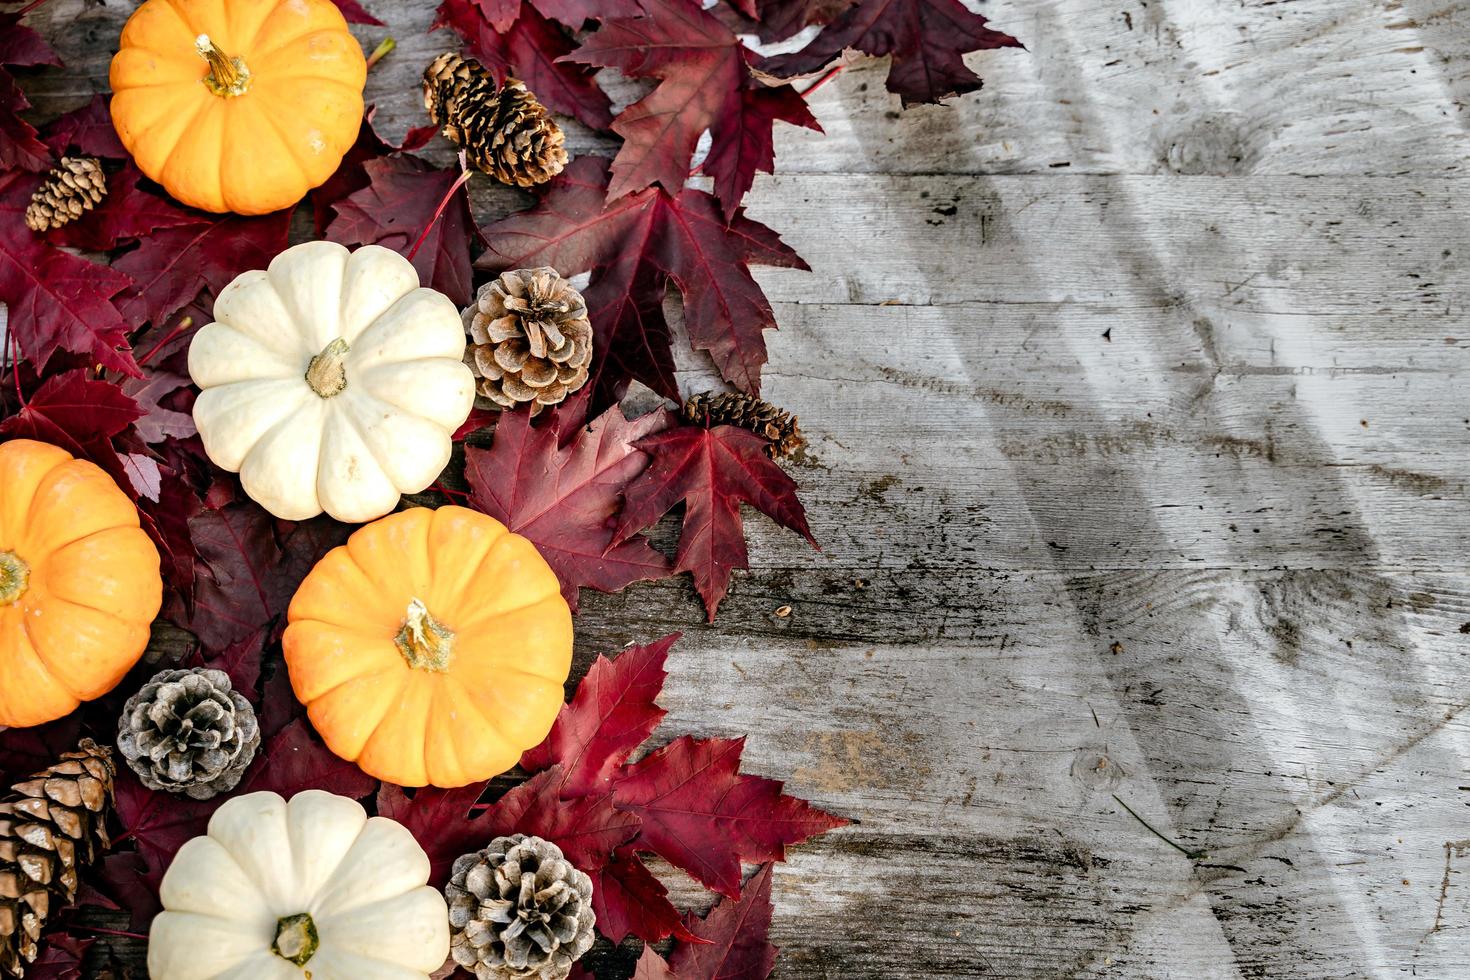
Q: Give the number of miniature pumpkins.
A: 5